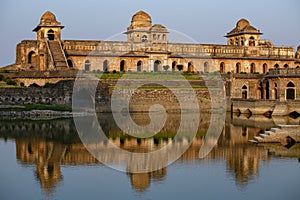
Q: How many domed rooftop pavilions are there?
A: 3